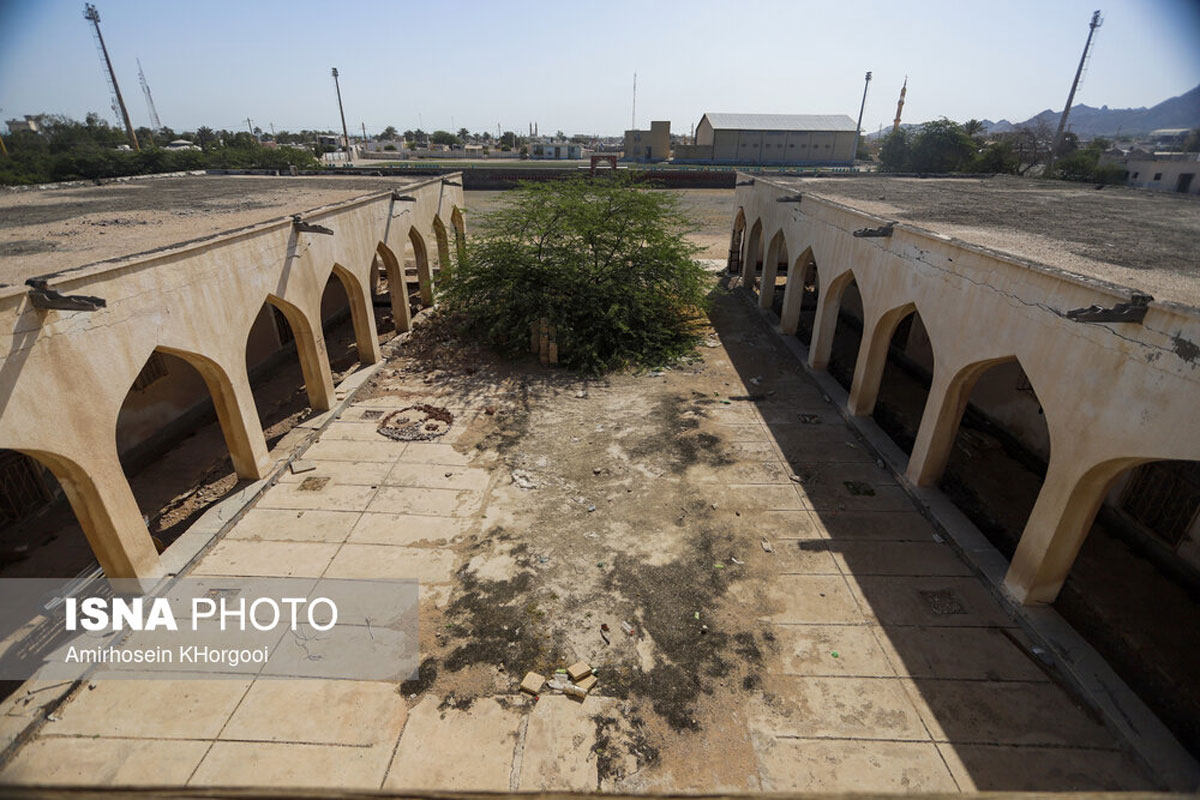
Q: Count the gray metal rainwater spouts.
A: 8